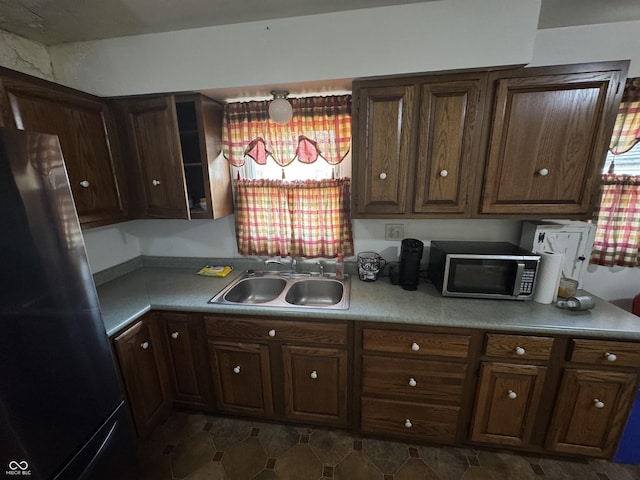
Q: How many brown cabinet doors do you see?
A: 11